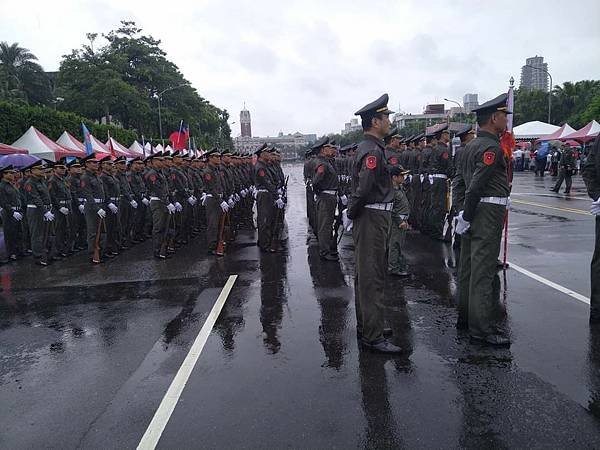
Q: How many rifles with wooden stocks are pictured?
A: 2